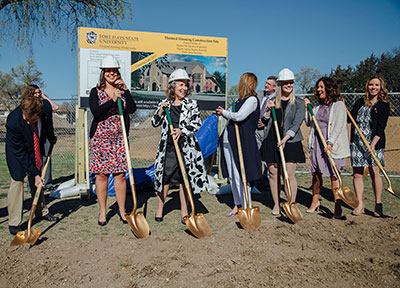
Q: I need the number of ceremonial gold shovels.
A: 7